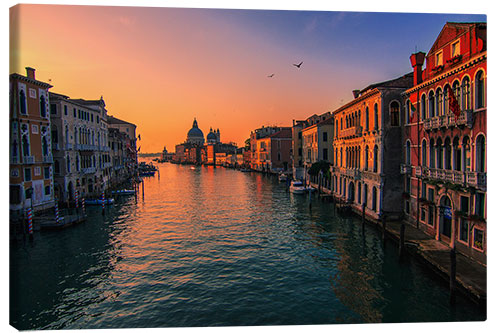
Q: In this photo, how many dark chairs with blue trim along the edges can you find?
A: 0